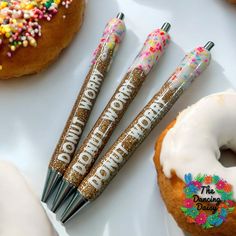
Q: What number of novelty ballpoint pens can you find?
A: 3